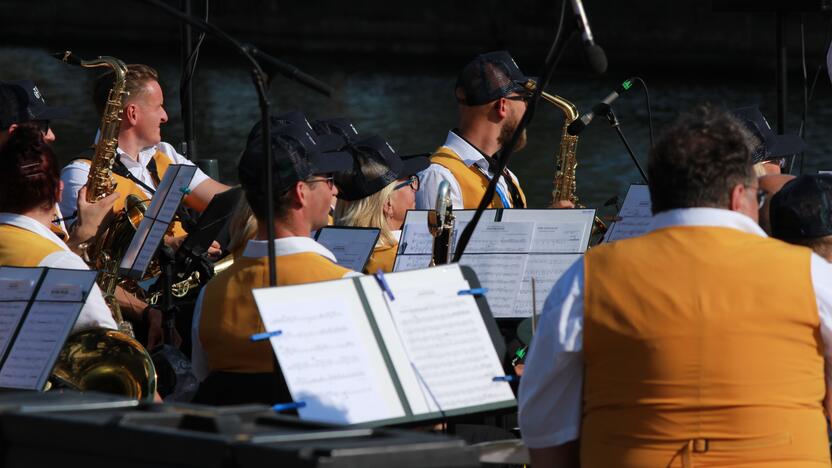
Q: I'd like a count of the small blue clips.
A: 5